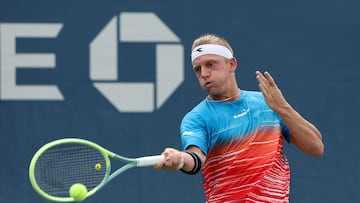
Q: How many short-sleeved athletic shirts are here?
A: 1